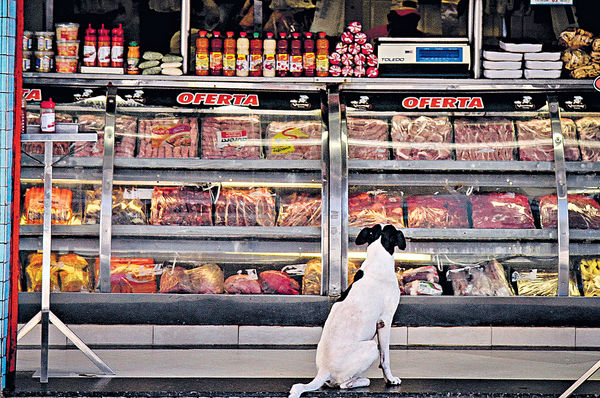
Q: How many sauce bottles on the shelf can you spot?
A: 14